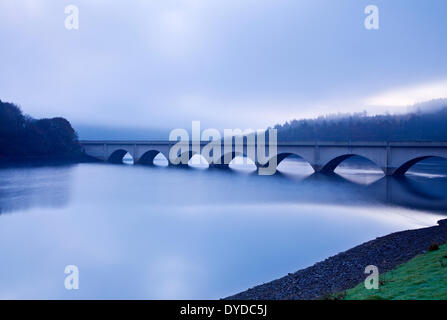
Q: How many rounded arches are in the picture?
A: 7